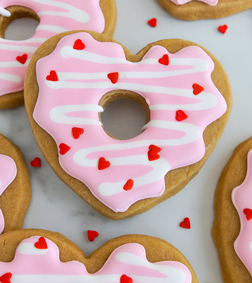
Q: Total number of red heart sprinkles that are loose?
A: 5